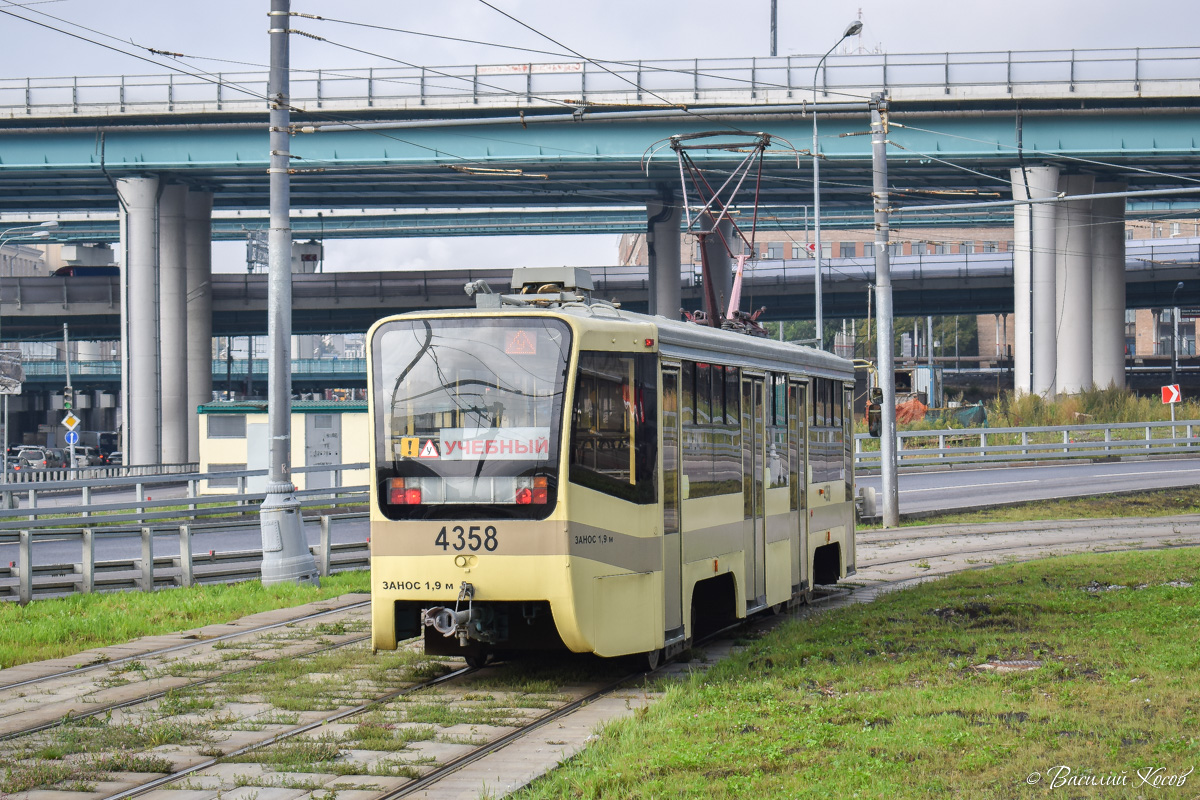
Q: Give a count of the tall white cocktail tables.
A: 0